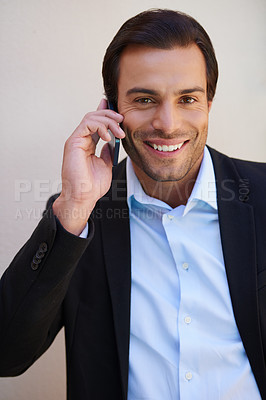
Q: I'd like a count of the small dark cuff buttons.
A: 4